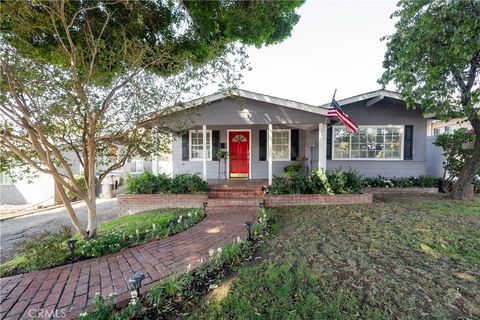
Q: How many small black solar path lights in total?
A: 6